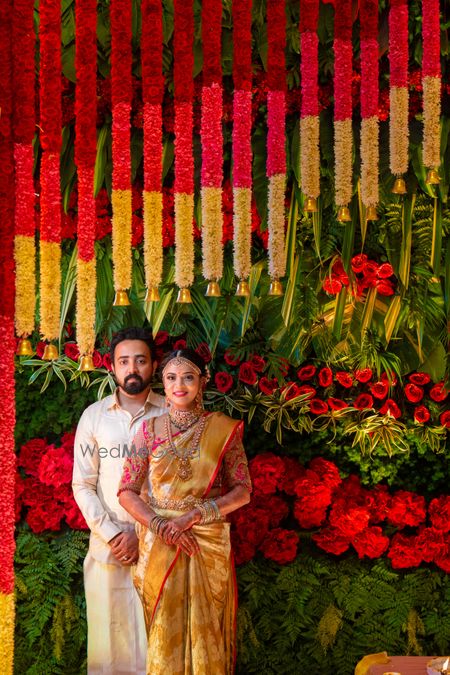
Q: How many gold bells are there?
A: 14